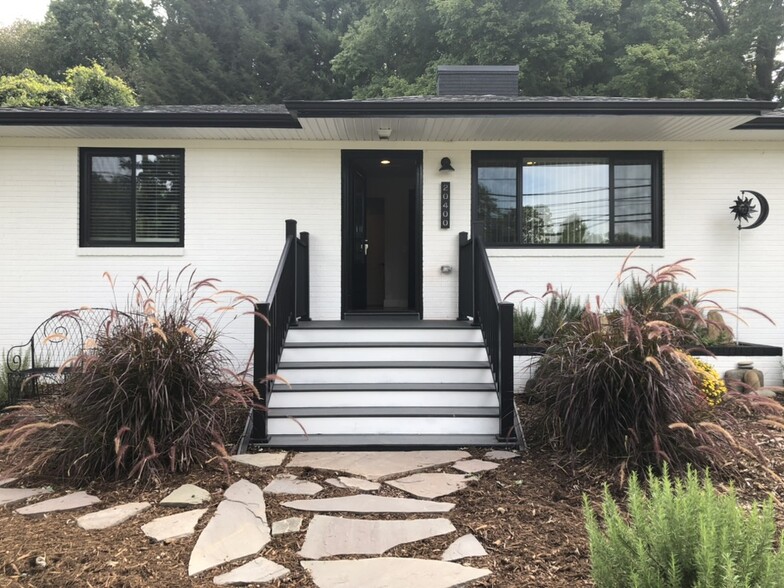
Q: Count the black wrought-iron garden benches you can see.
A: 1